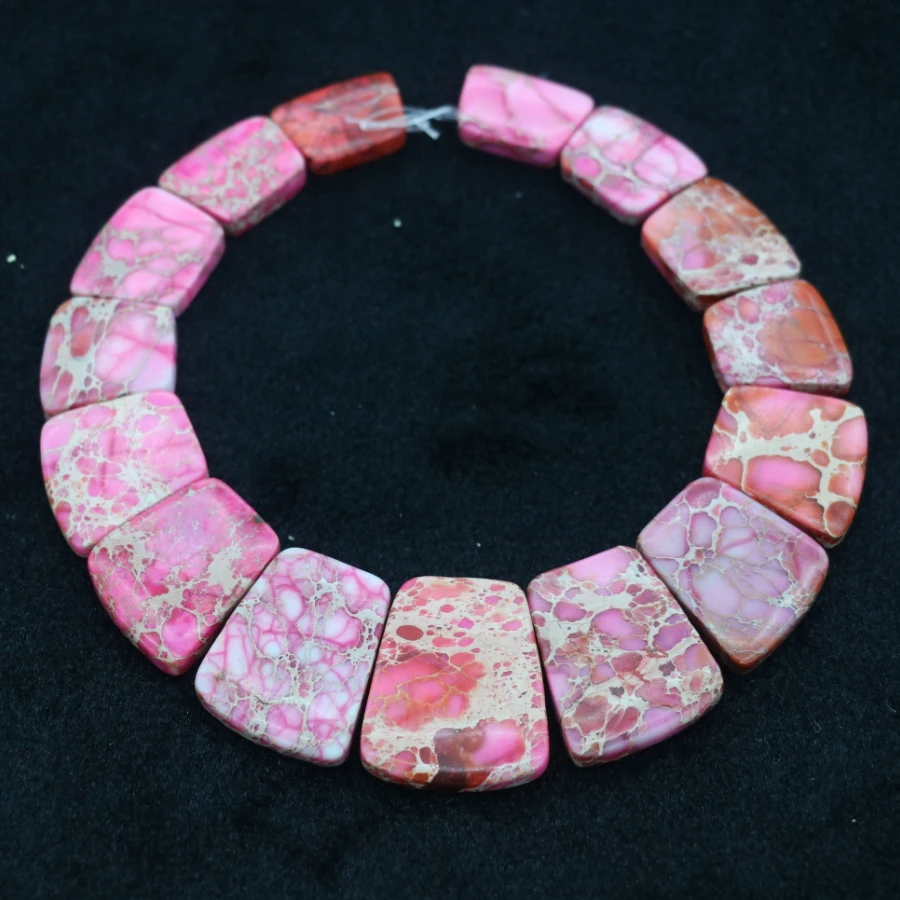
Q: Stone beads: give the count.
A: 15